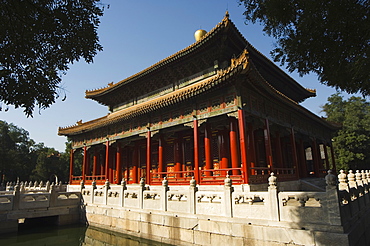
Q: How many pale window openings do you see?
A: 2